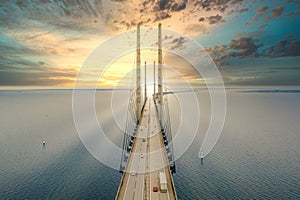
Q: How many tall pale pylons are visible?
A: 4